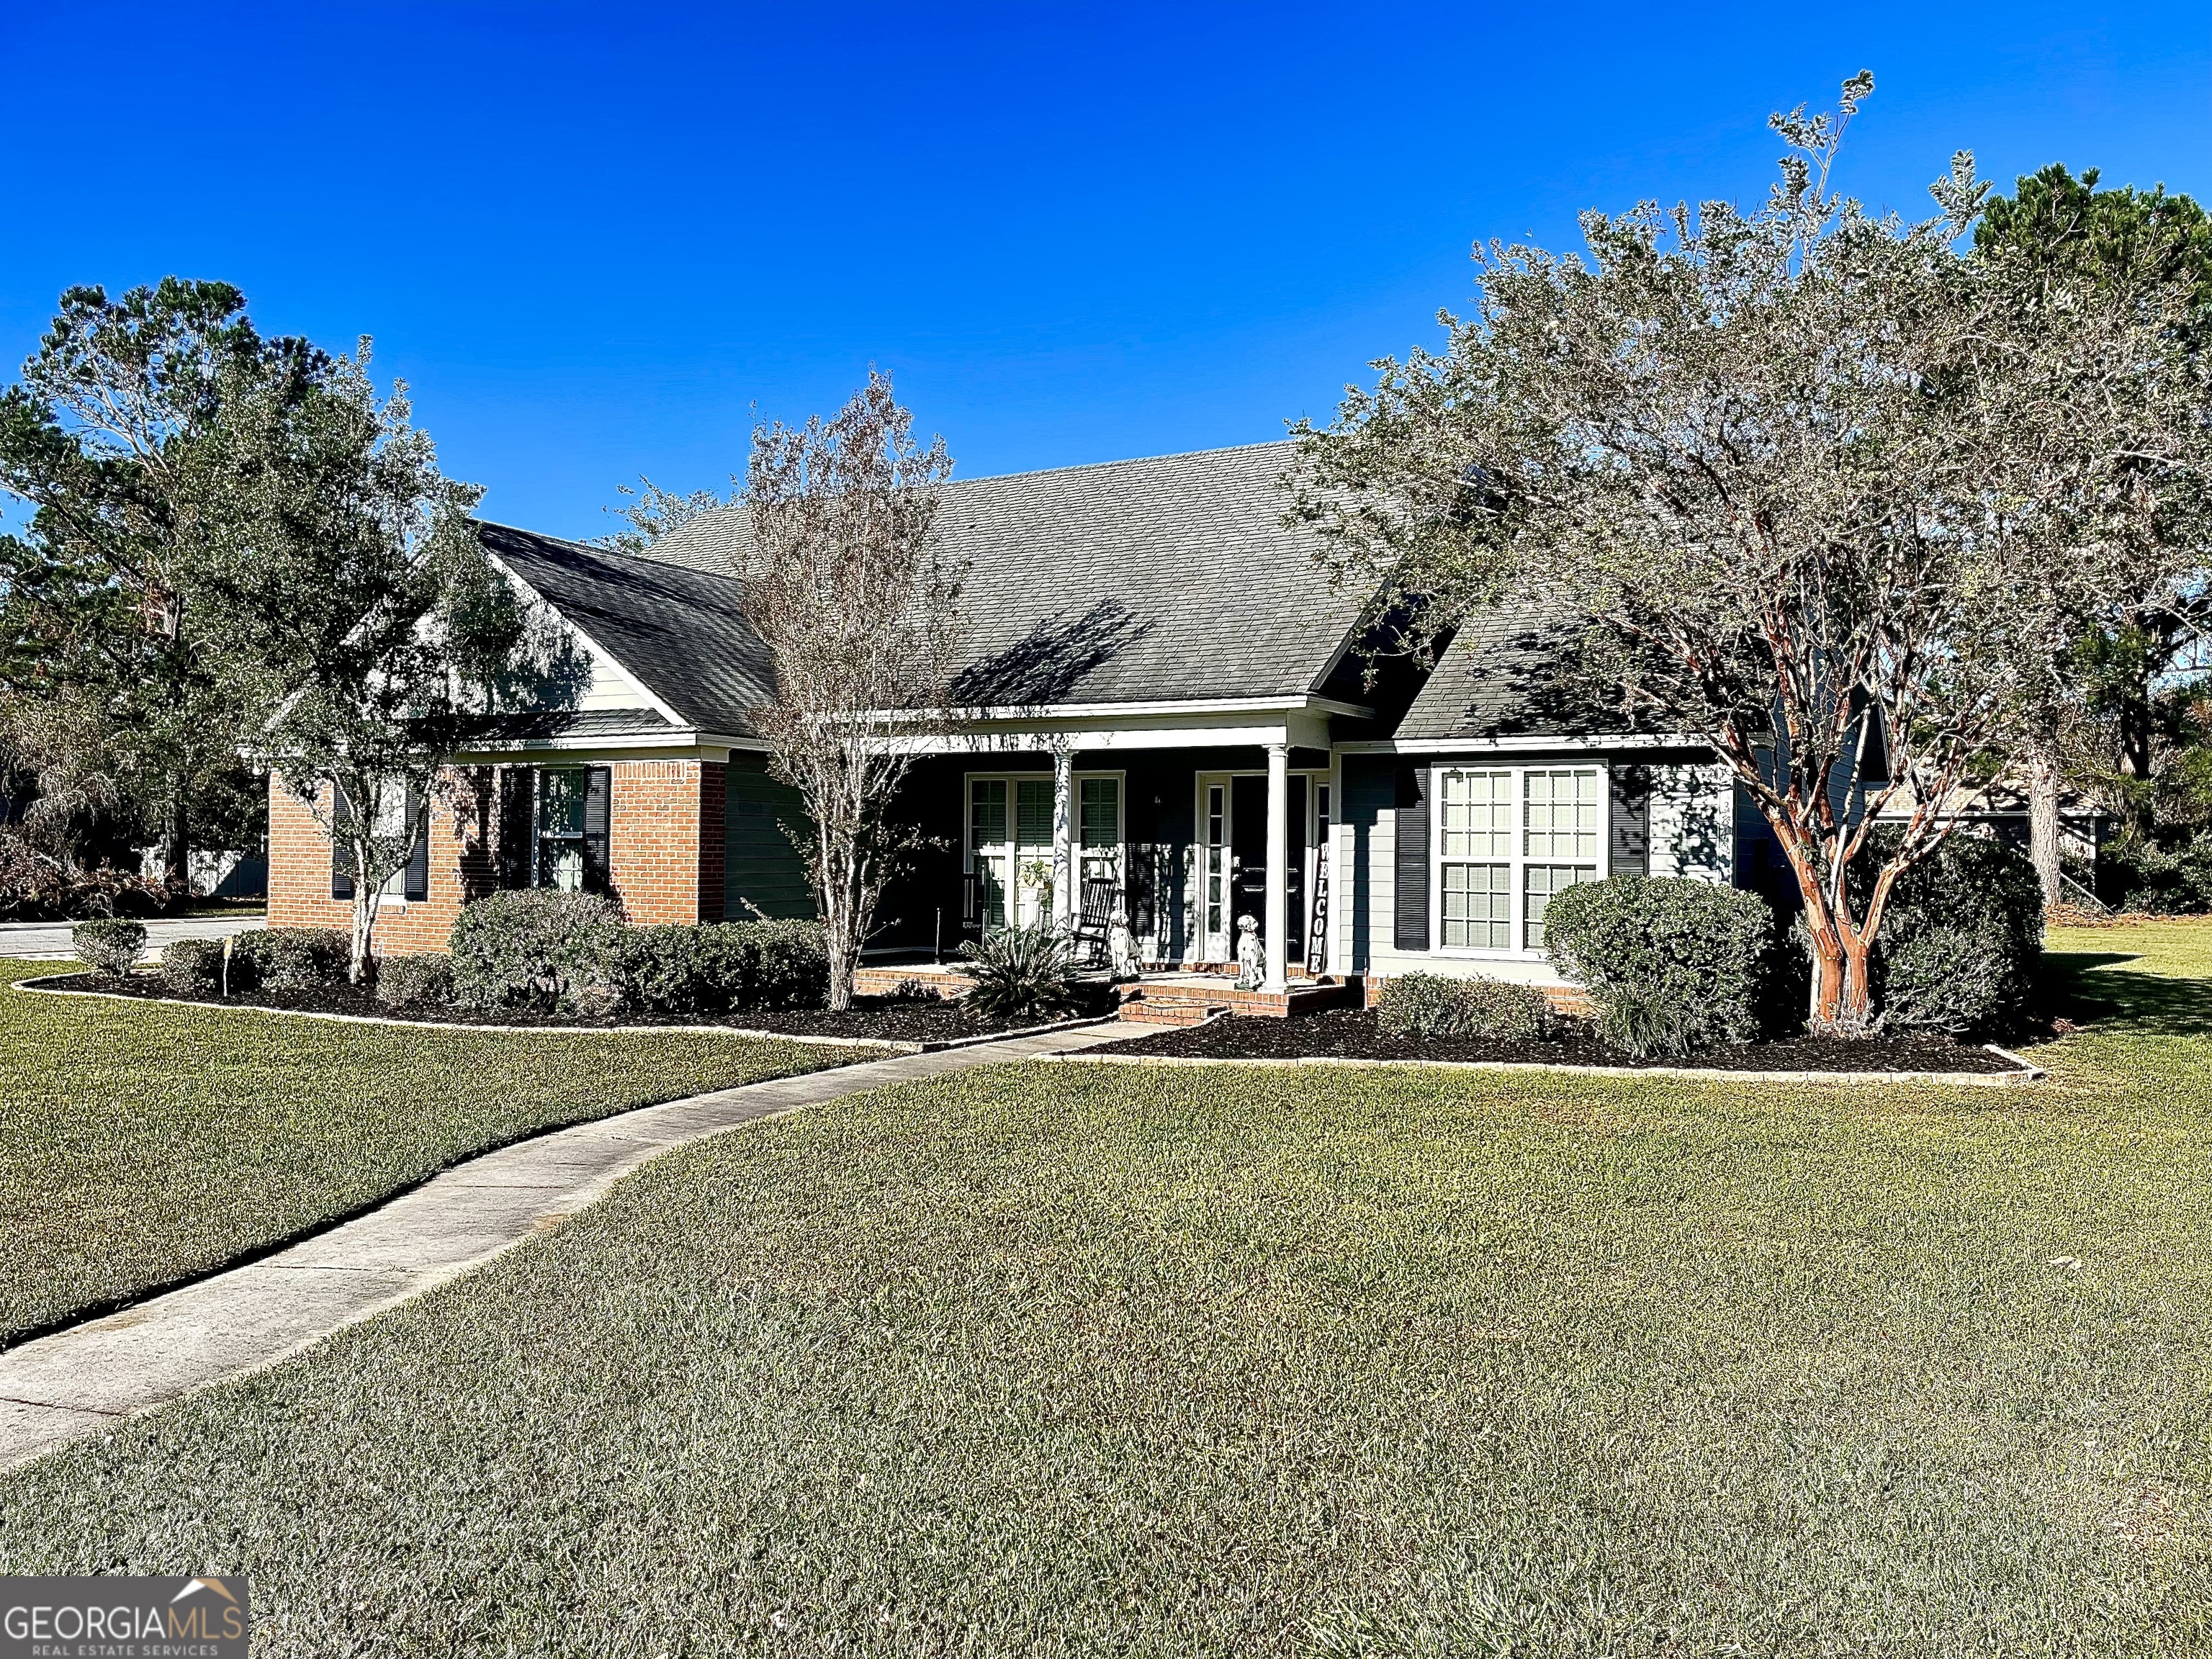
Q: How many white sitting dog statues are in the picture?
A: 2